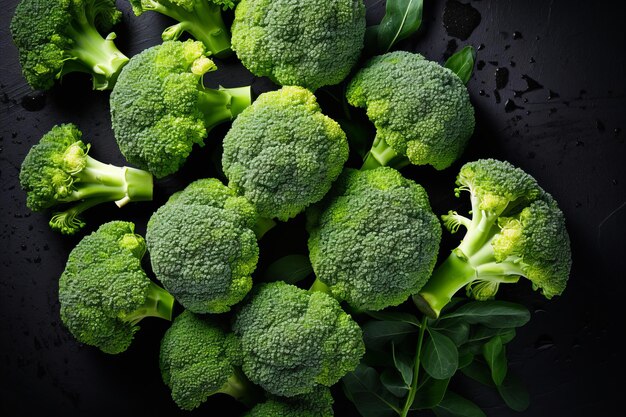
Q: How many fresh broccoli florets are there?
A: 14